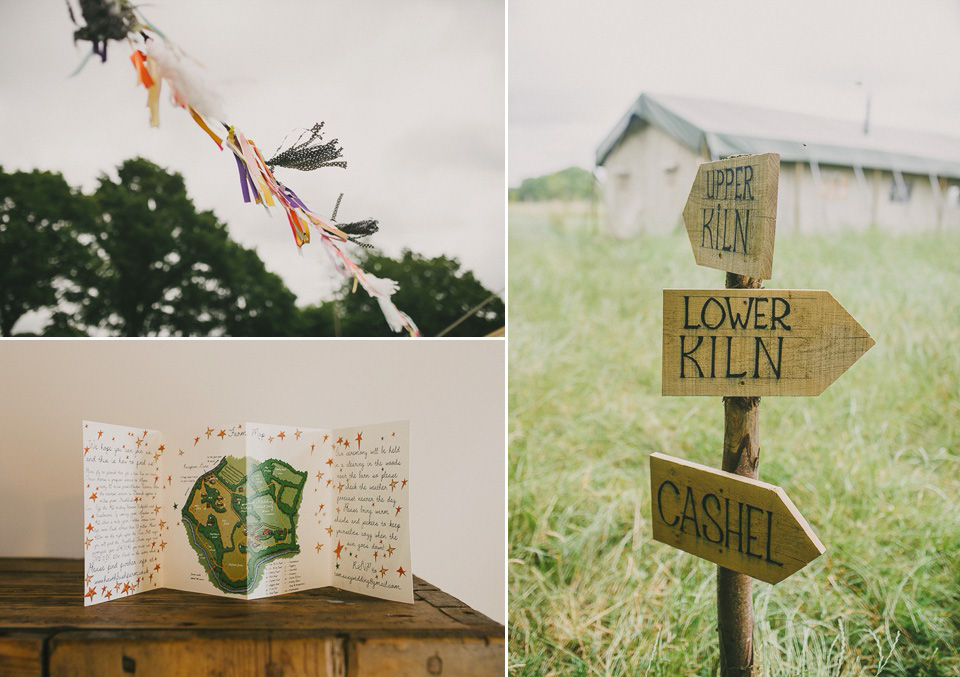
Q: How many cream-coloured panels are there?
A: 4